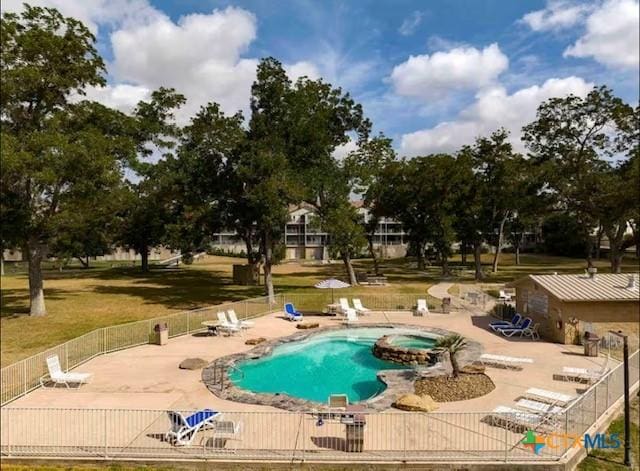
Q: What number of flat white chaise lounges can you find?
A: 5